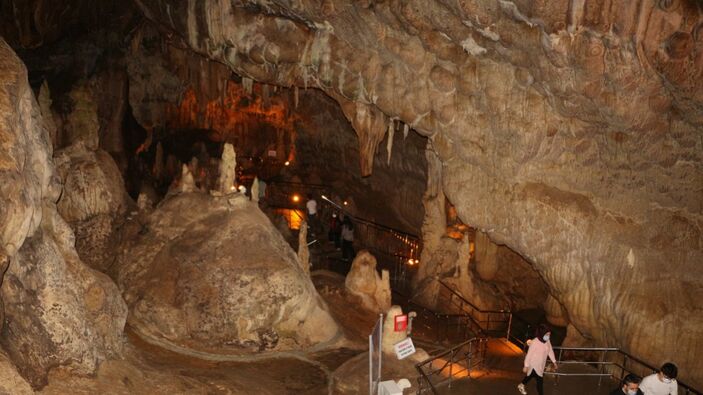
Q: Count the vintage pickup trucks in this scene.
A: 0